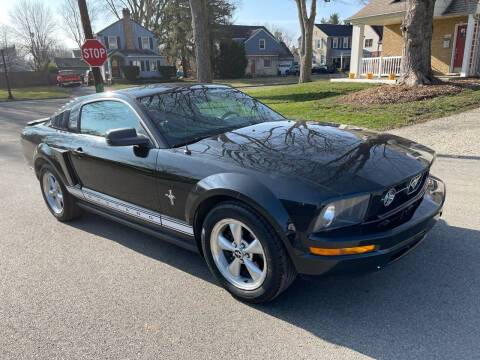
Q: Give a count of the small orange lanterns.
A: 3